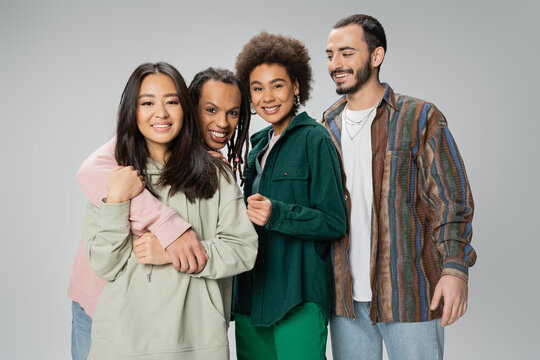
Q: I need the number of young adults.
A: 4